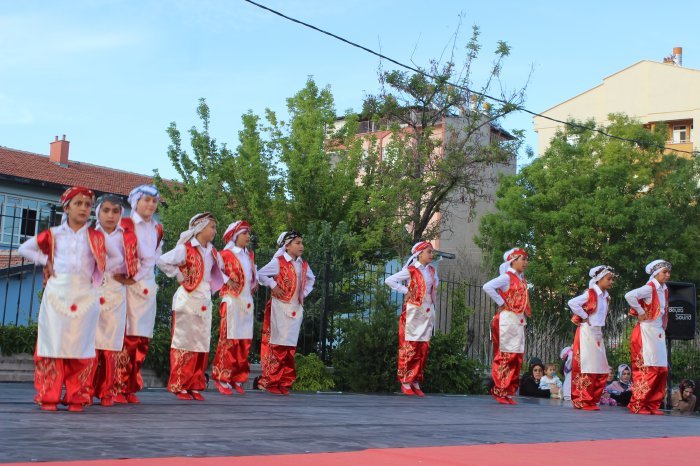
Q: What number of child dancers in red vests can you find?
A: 10